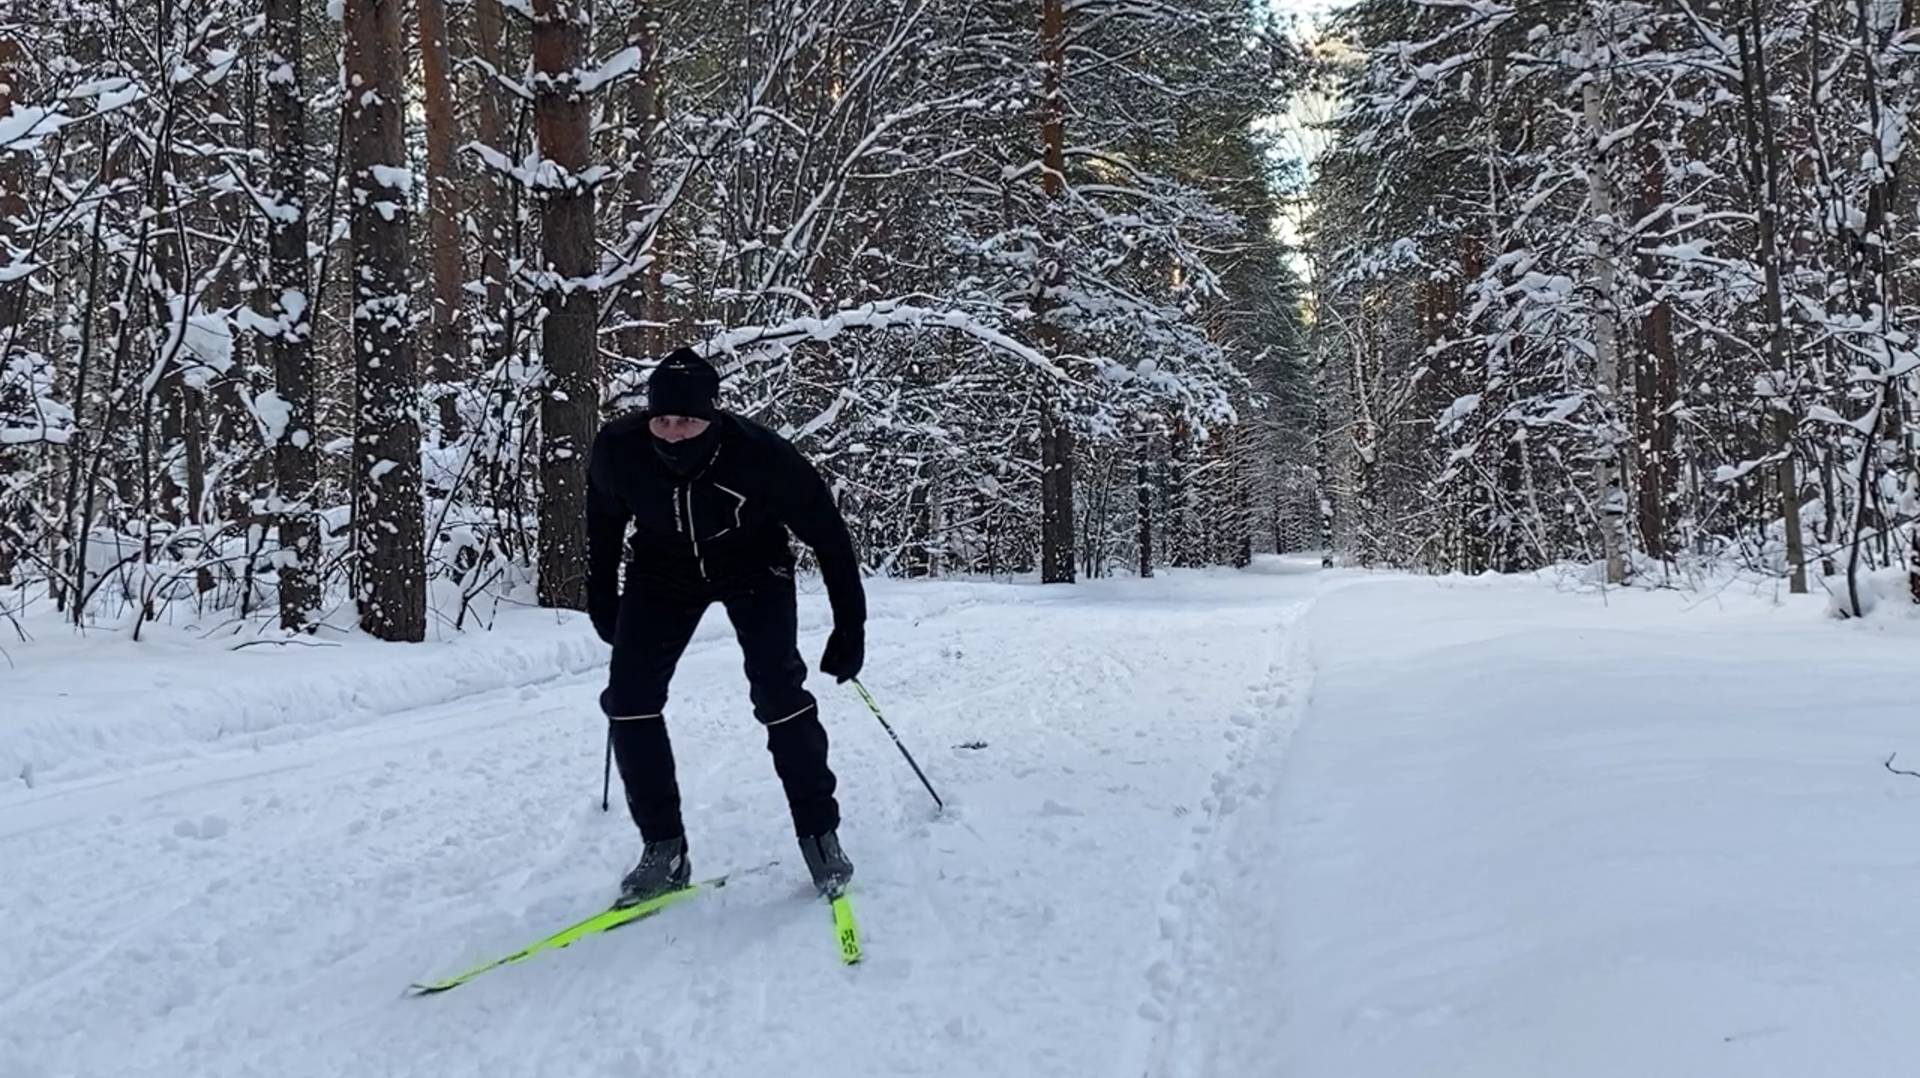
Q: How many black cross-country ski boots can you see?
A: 2